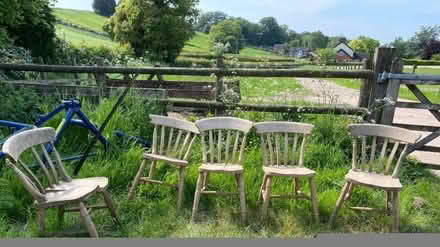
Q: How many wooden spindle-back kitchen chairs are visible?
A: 5